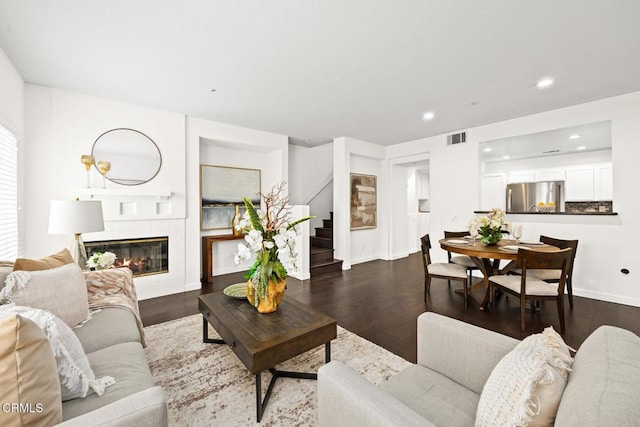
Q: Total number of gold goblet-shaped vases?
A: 2